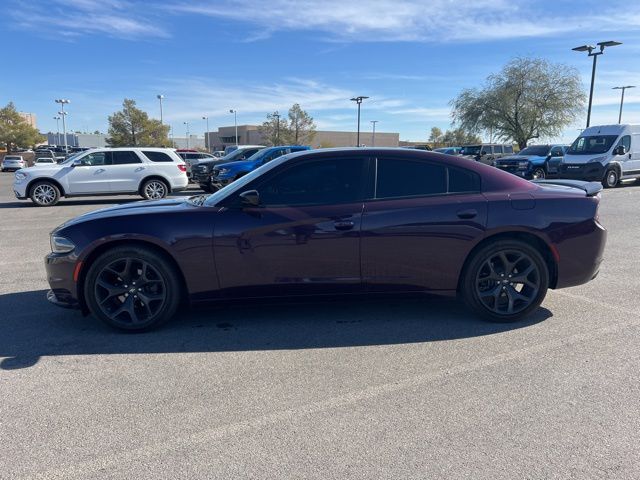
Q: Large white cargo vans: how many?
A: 1